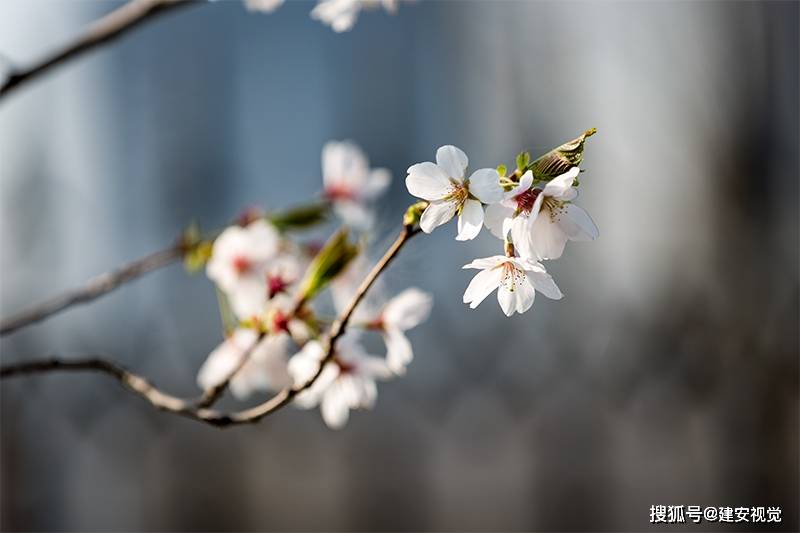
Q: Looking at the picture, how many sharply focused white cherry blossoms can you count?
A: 4